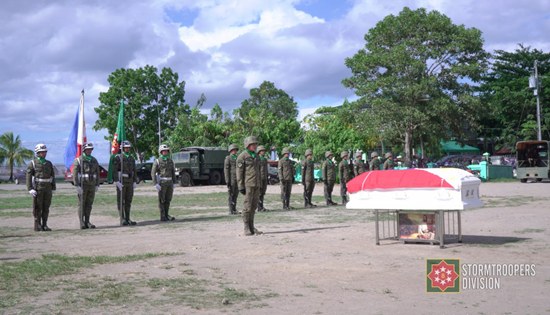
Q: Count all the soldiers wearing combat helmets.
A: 10